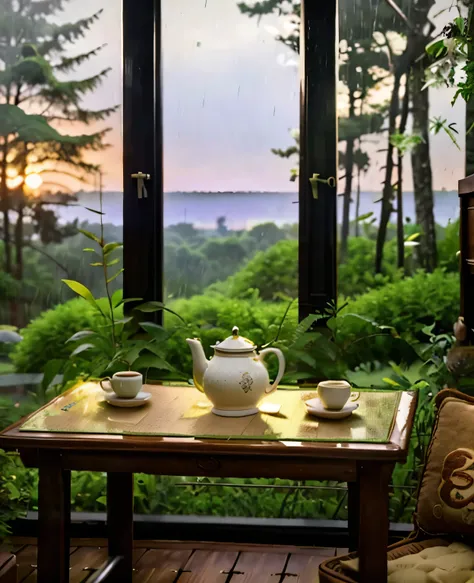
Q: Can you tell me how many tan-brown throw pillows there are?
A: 1